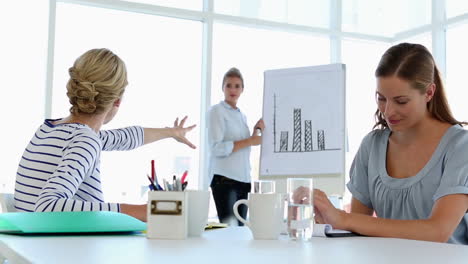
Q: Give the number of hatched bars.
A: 4